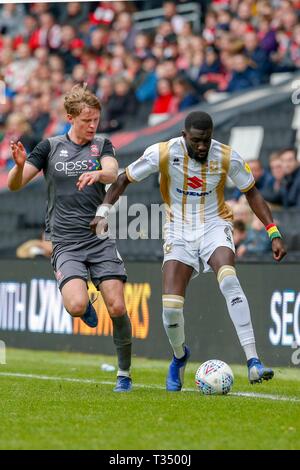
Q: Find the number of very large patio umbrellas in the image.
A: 0